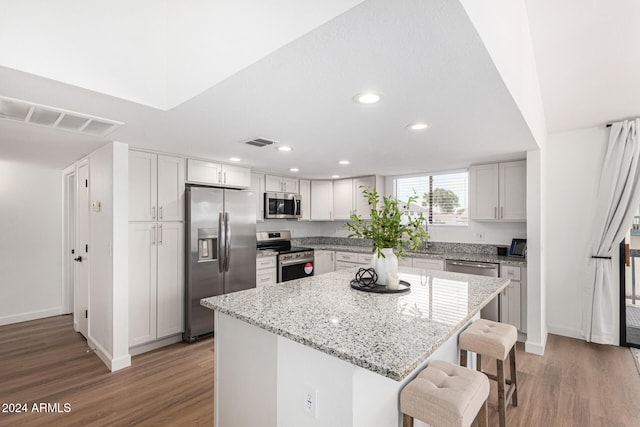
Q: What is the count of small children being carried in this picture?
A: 0